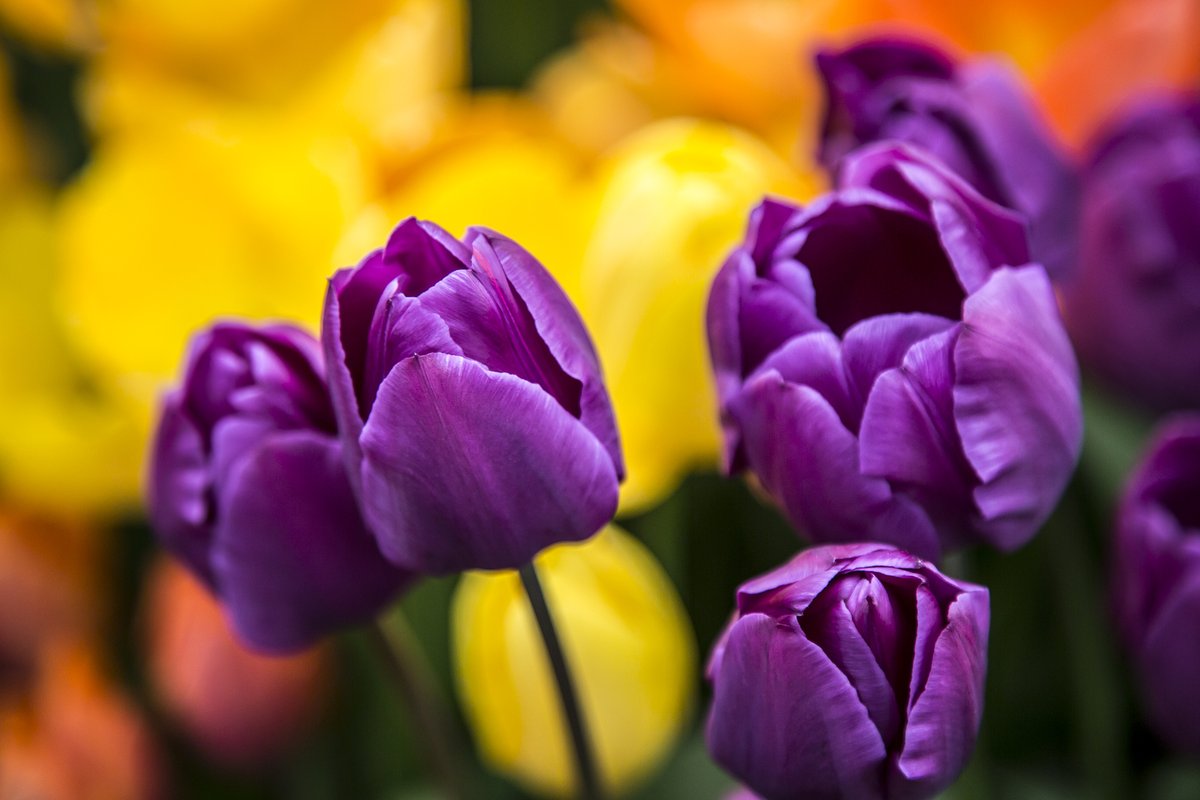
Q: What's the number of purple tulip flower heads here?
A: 7